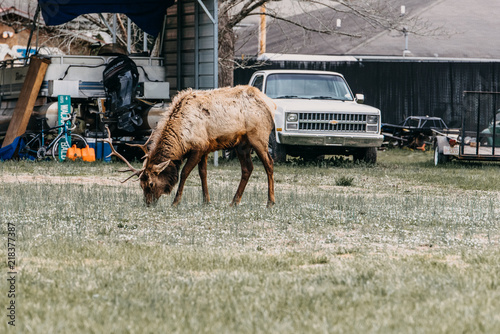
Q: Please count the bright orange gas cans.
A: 2